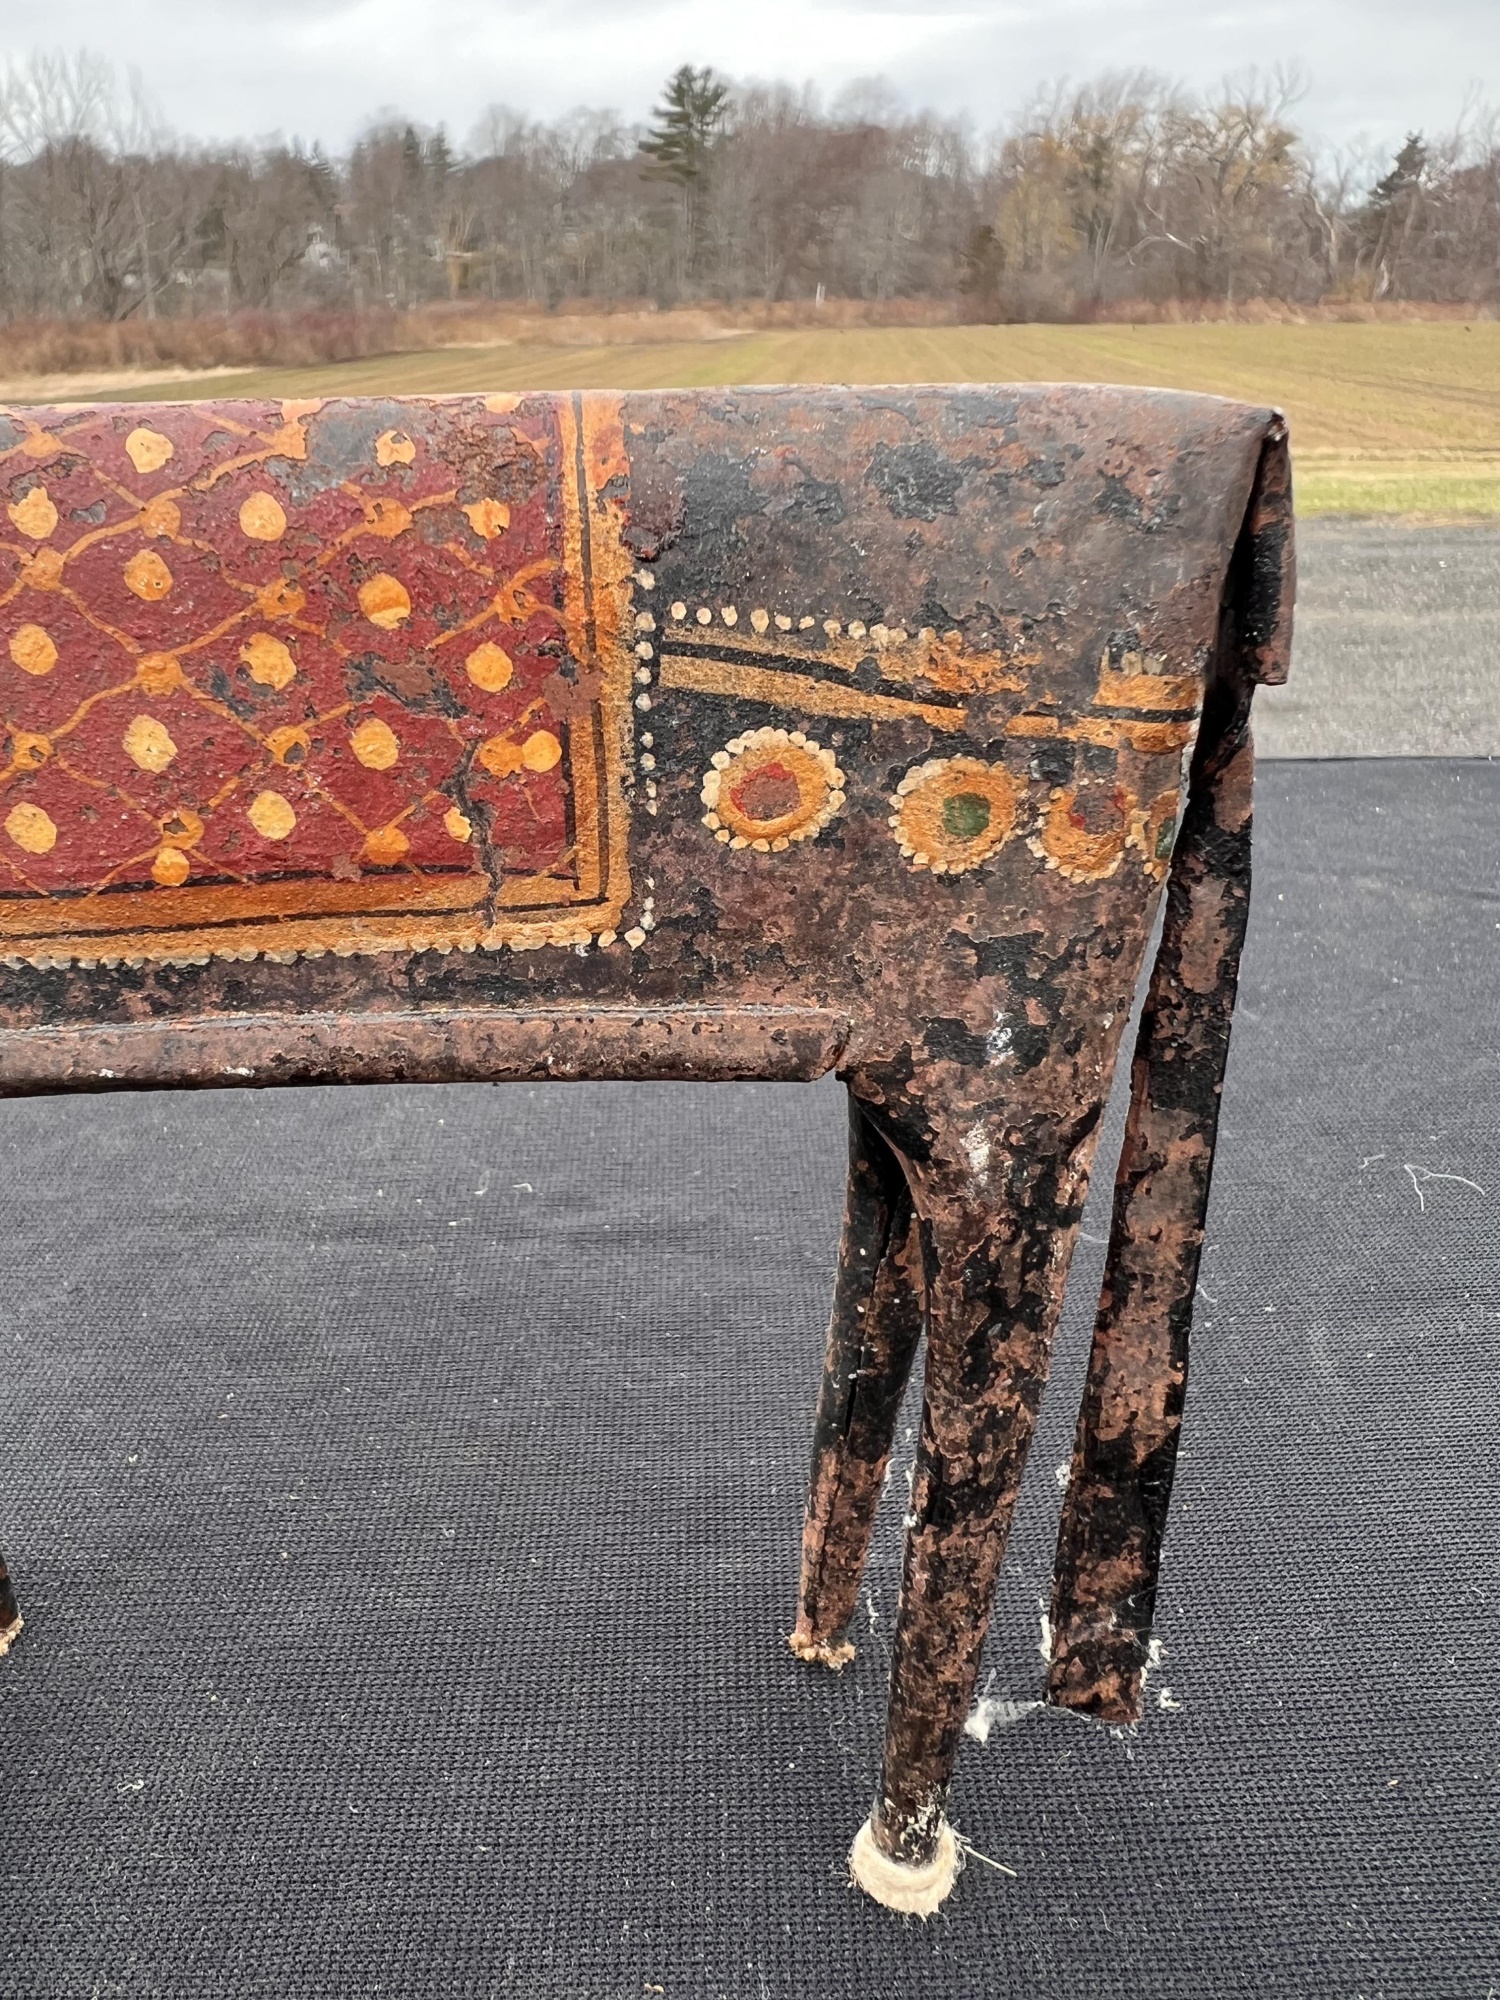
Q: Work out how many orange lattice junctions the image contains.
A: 13